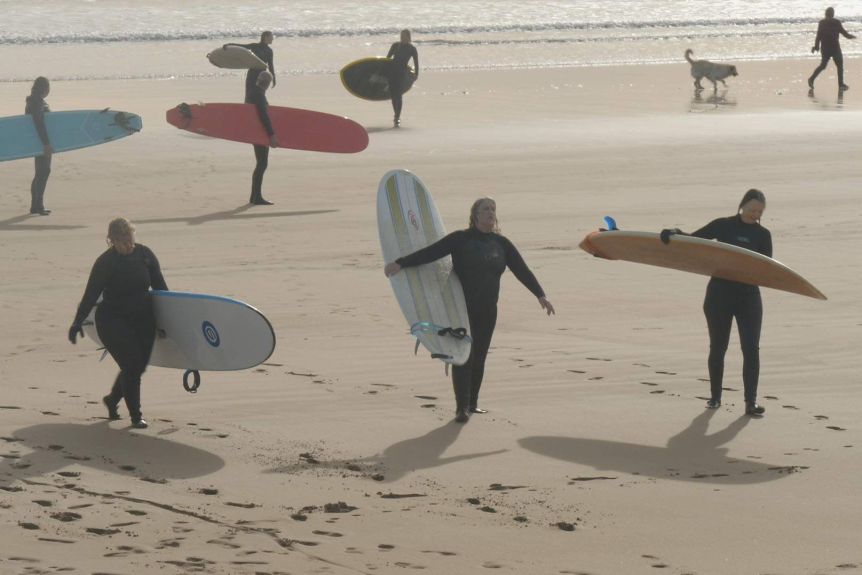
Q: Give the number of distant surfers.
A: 4